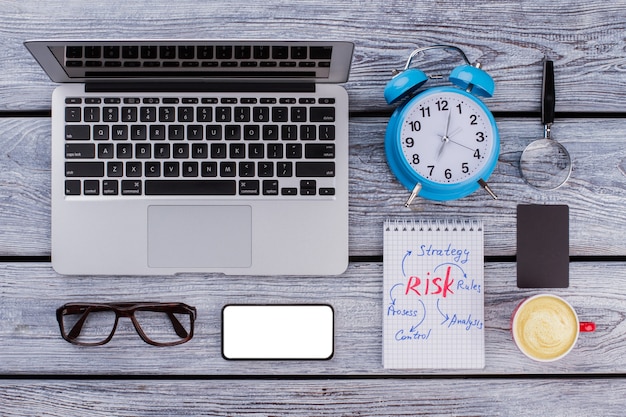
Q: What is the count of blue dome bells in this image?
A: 2